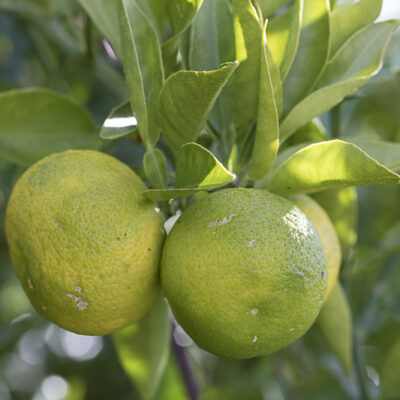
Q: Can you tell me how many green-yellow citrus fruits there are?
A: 3